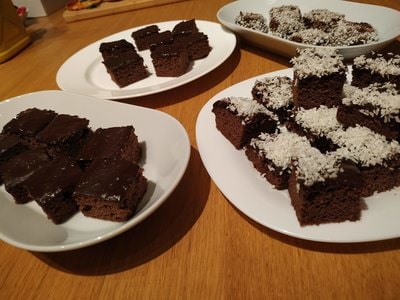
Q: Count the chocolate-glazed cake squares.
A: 14